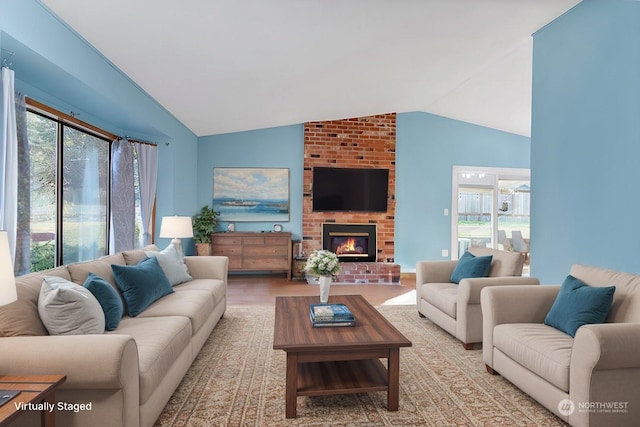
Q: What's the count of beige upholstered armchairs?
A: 2